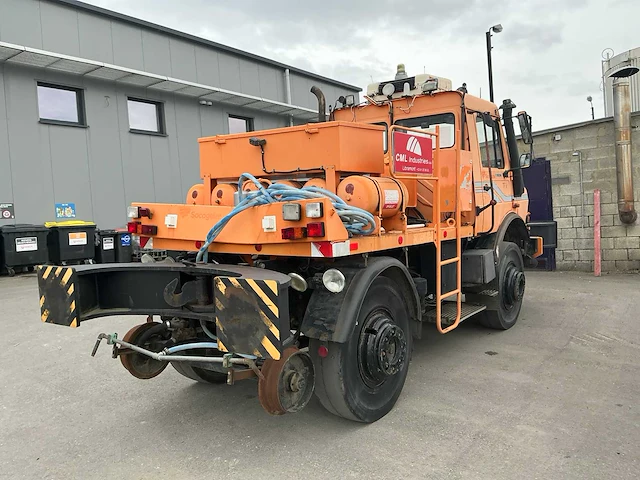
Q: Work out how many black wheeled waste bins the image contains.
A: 4